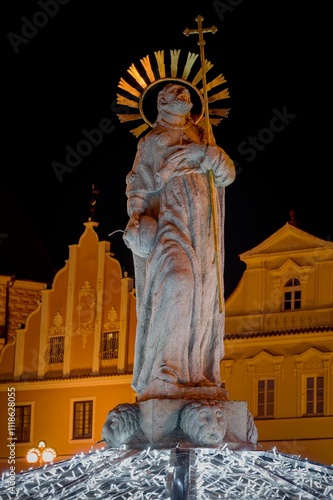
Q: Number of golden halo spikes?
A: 14